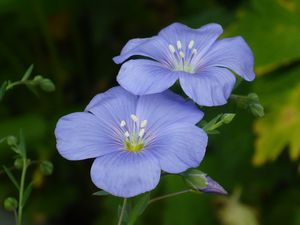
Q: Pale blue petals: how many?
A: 10